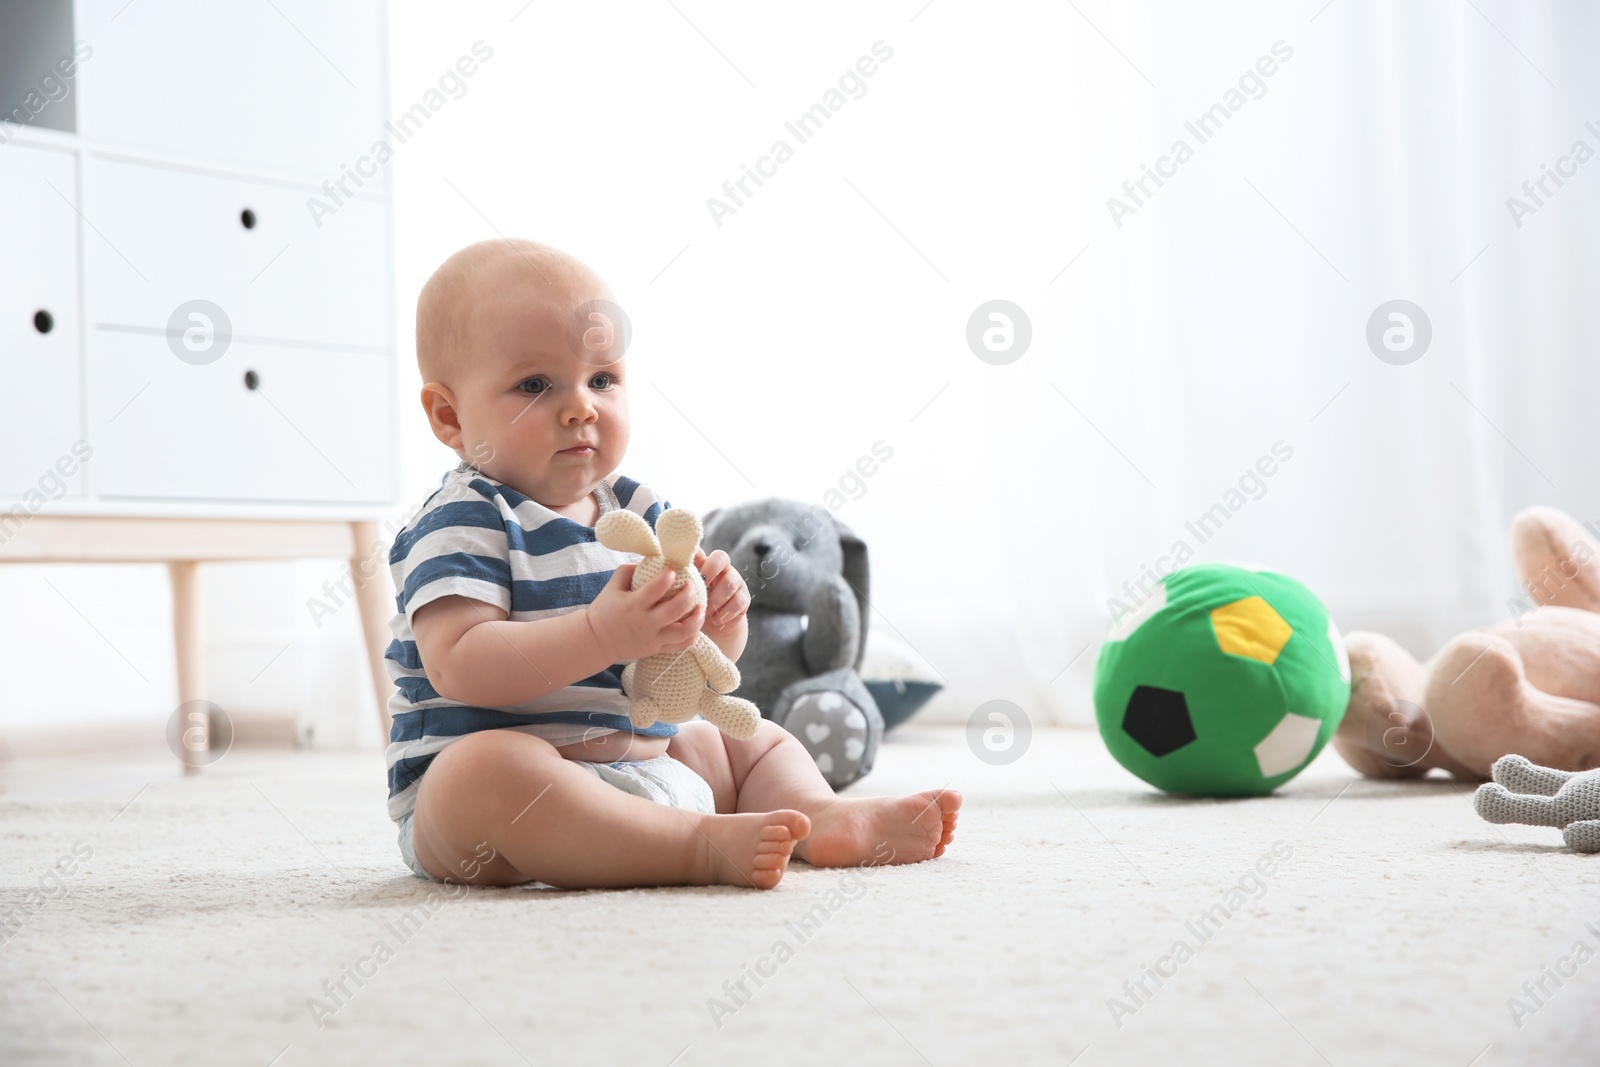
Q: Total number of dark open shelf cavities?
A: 1